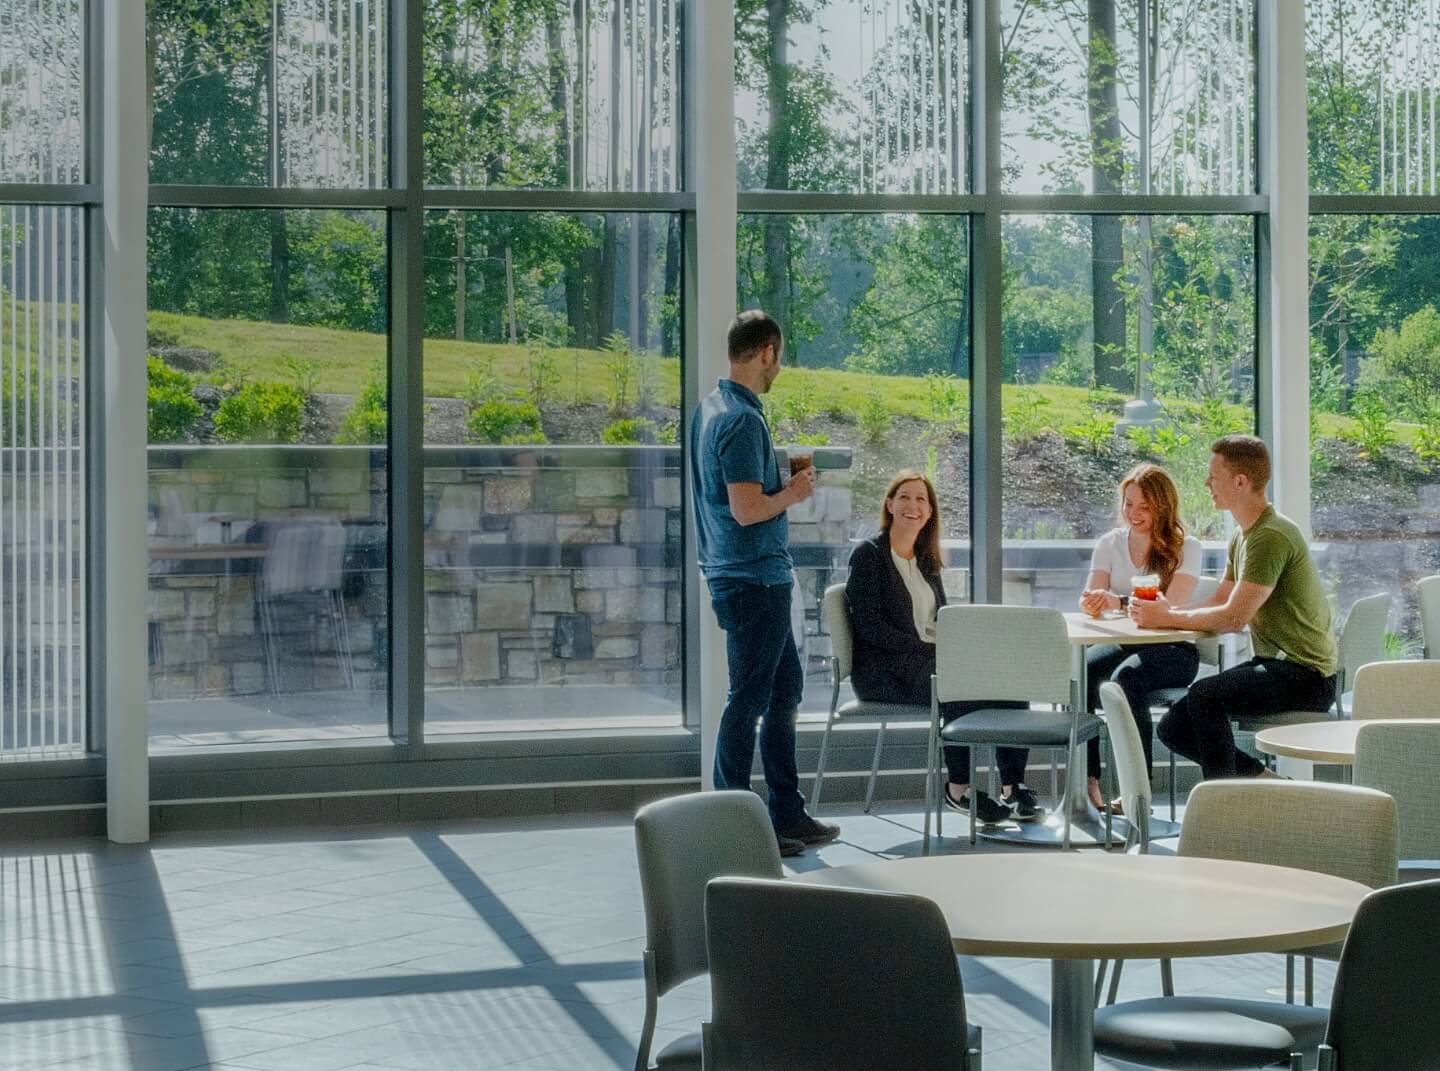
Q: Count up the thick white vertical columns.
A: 3